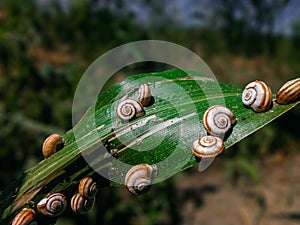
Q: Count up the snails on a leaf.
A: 12